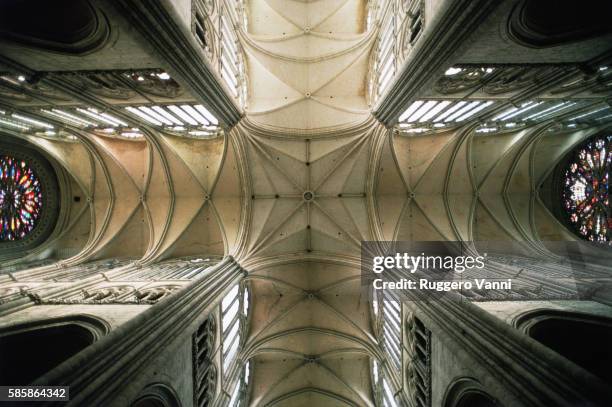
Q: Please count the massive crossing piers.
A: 4